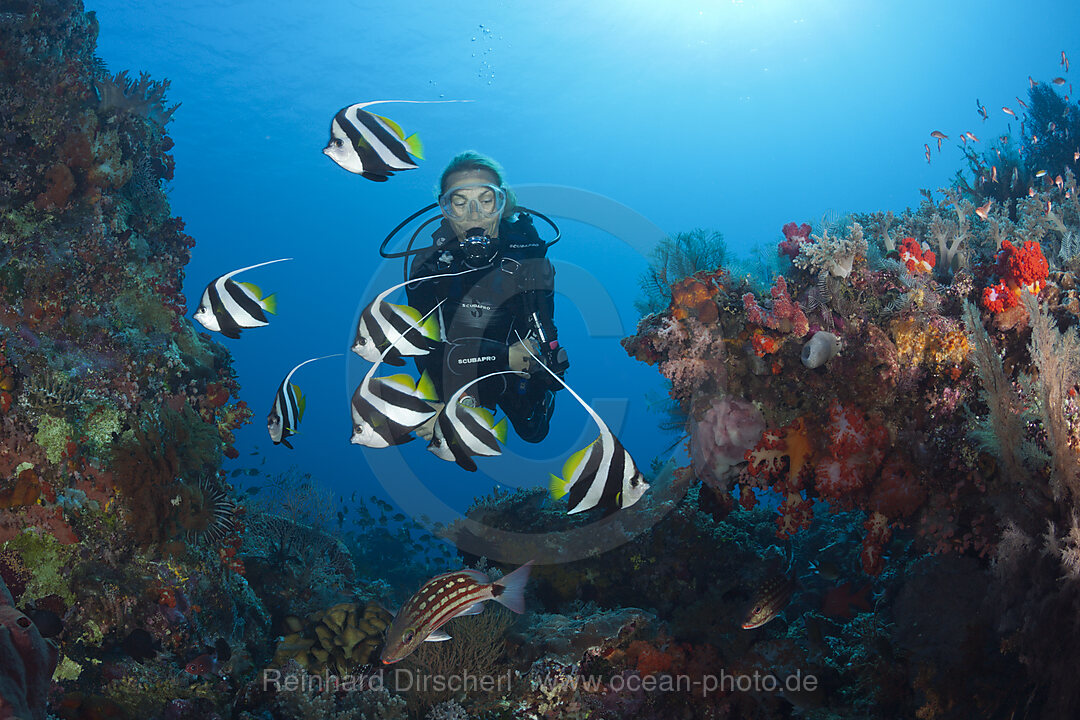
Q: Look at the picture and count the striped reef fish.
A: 7